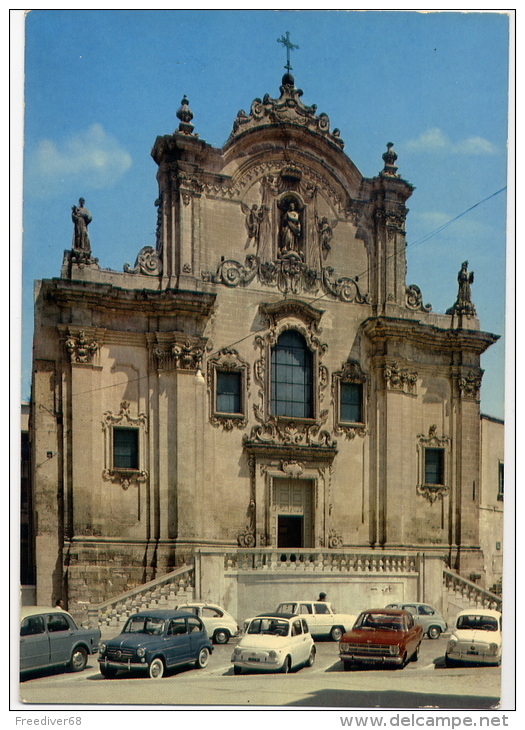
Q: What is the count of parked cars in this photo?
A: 8